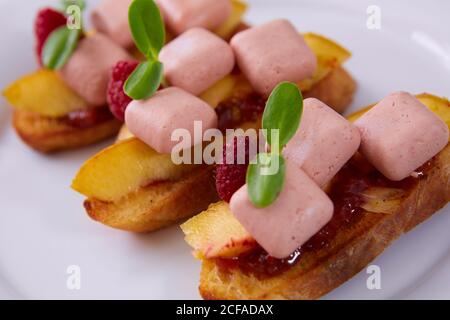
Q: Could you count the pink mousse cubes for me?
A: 9